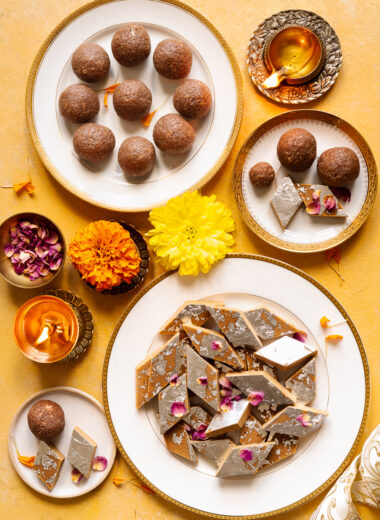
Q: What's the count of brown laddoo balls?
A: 13